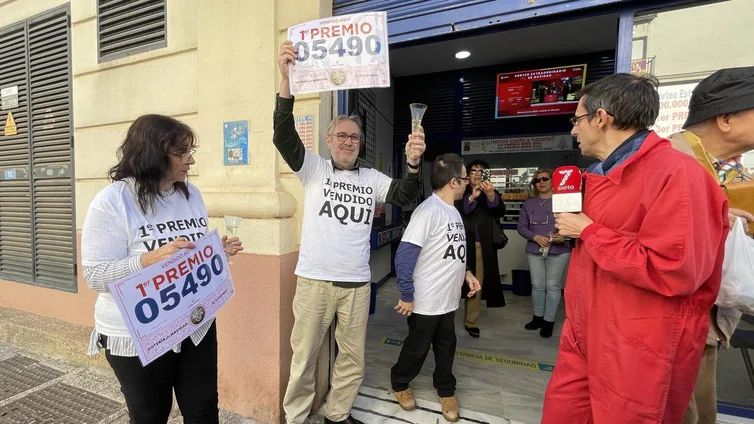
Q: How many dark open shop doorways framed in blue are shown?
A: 1